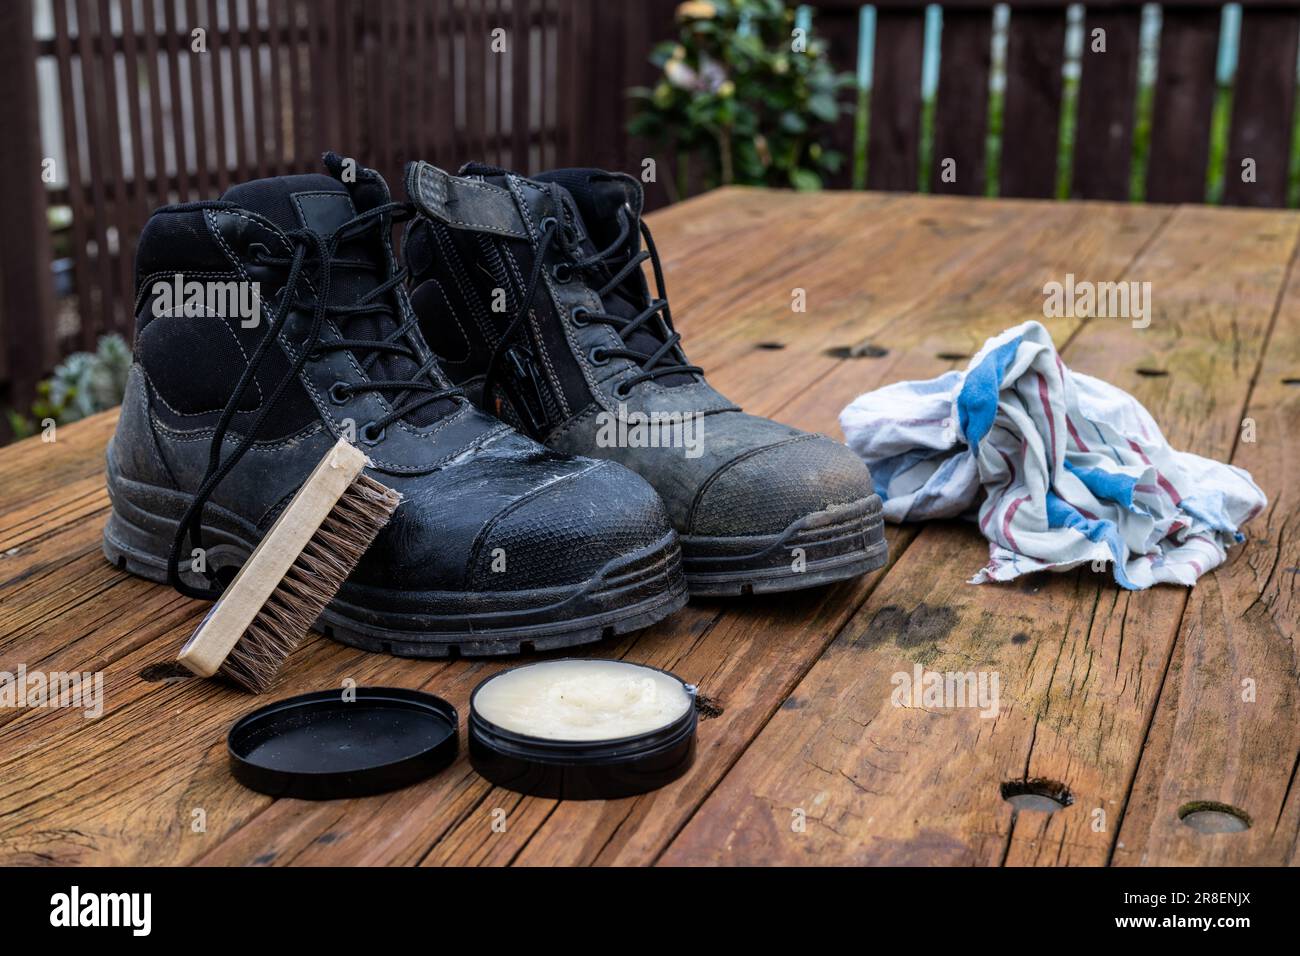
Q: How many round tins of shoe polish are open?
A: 1